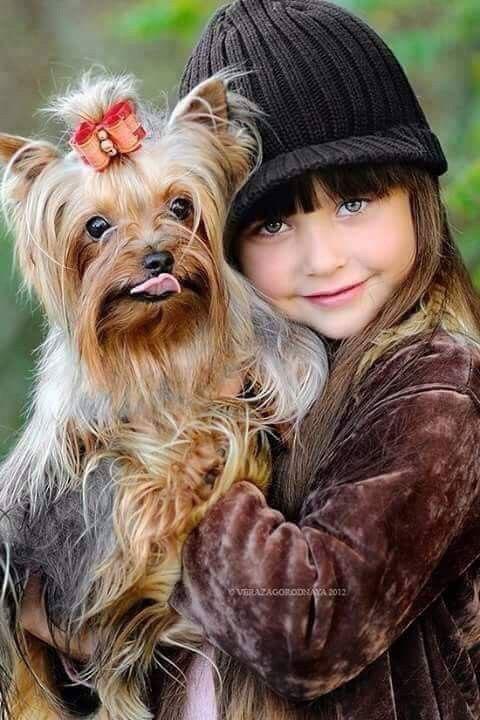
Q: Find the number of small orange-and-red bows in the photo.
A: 1